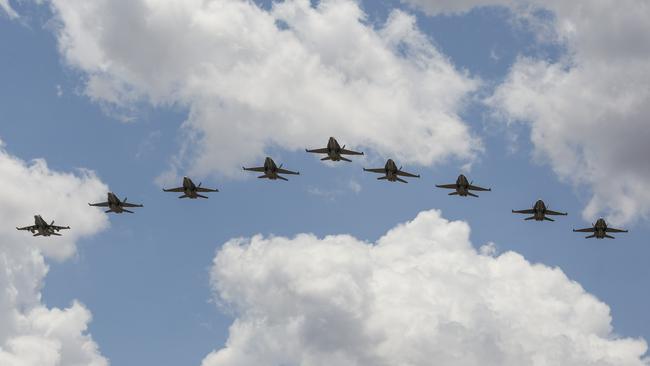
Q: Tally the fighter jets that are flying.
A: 9